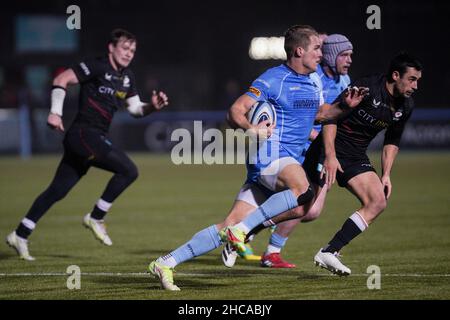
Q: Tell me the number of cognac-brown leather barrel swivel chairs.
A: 0